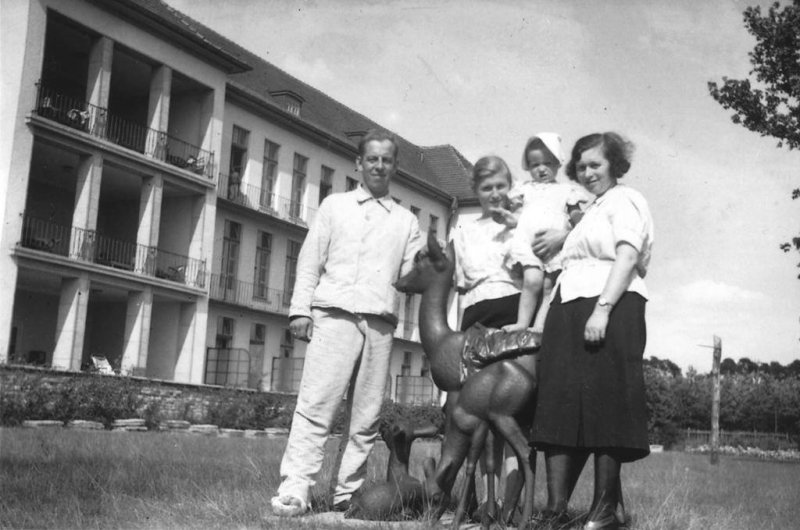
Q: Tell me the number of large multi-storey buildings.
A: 1